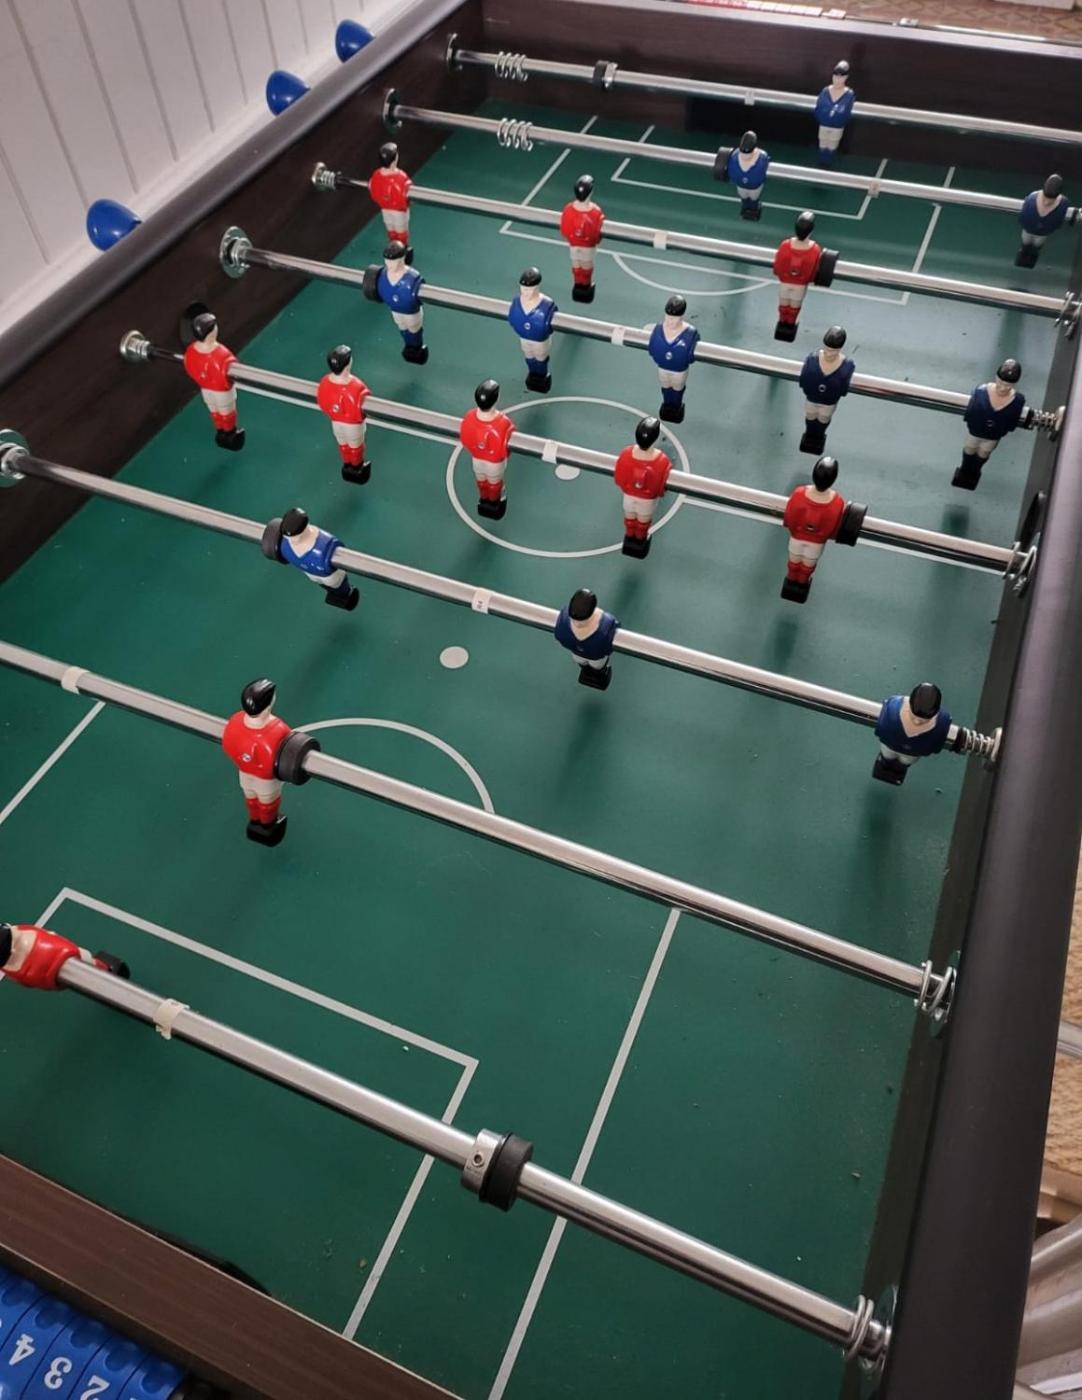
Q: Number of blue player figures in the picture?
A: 11